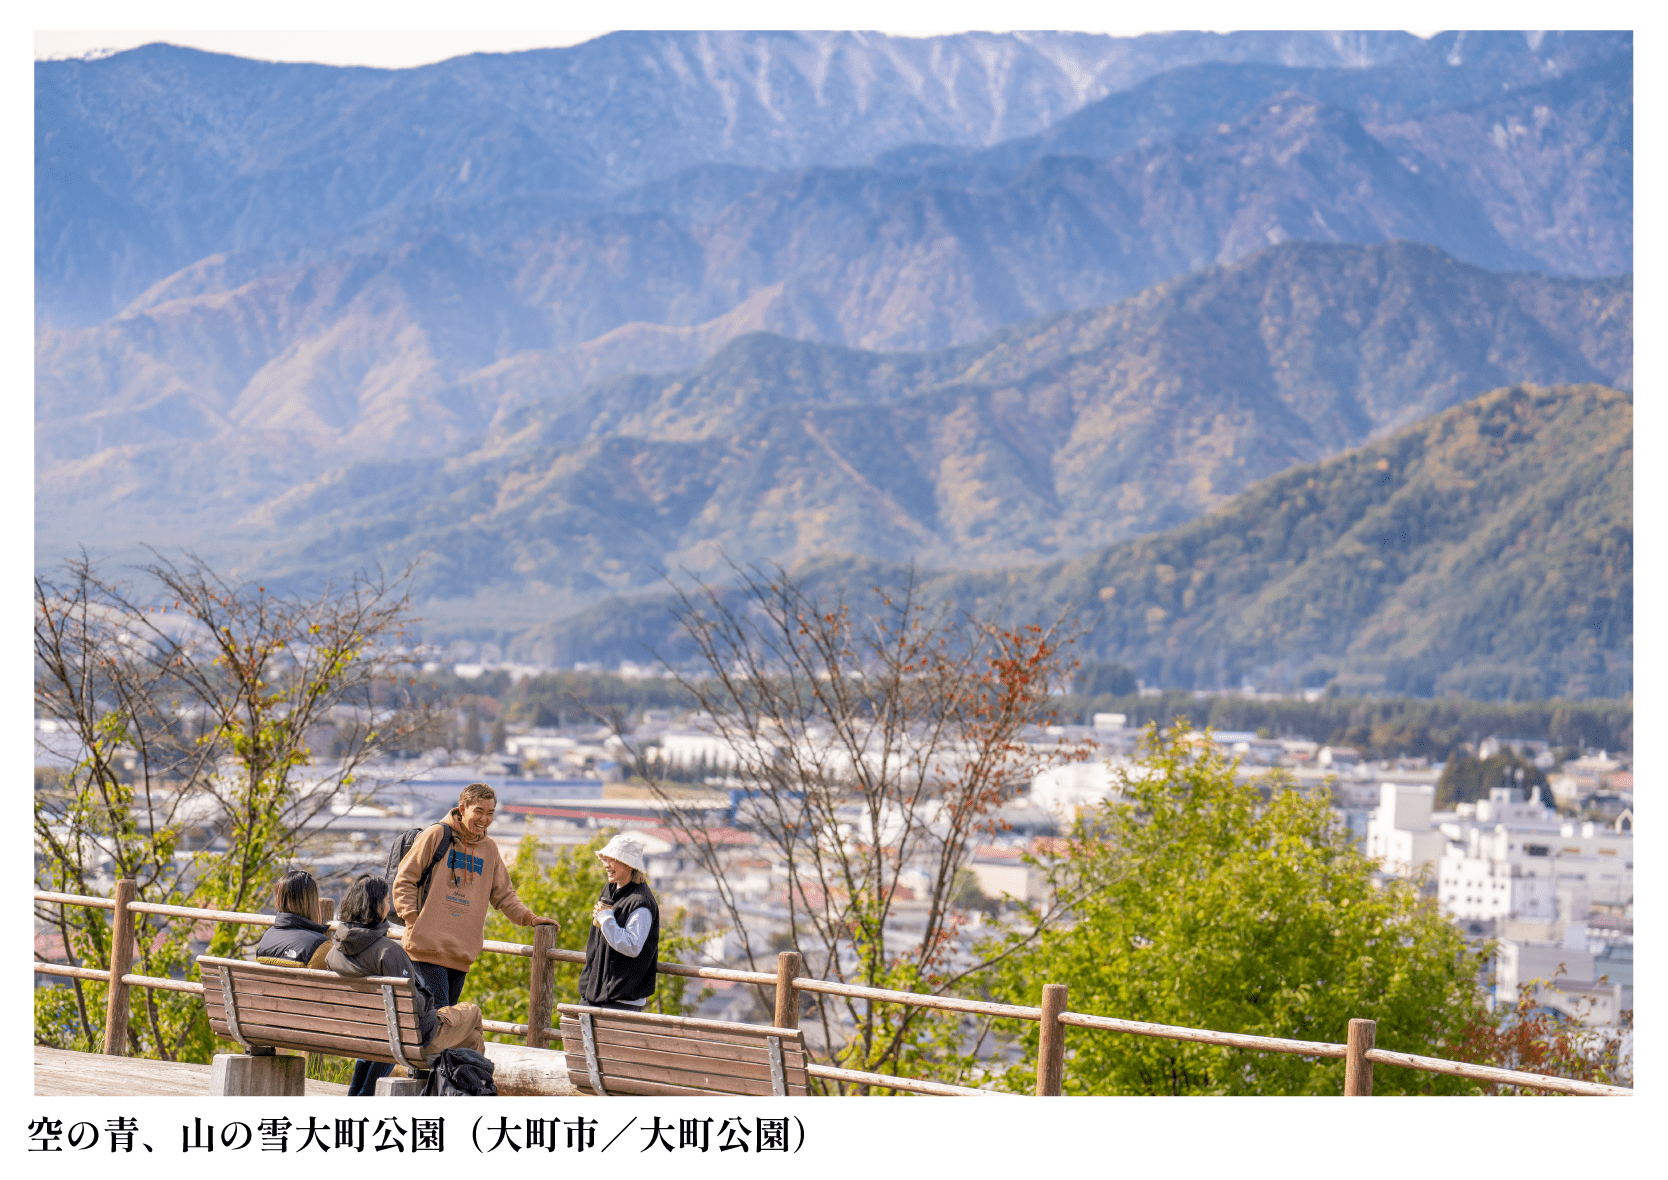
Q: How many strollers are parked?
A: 0